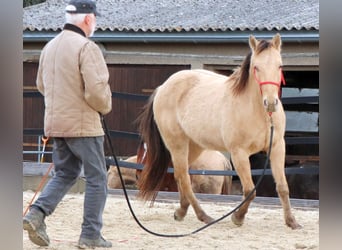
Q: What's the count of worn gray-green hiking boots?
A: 2